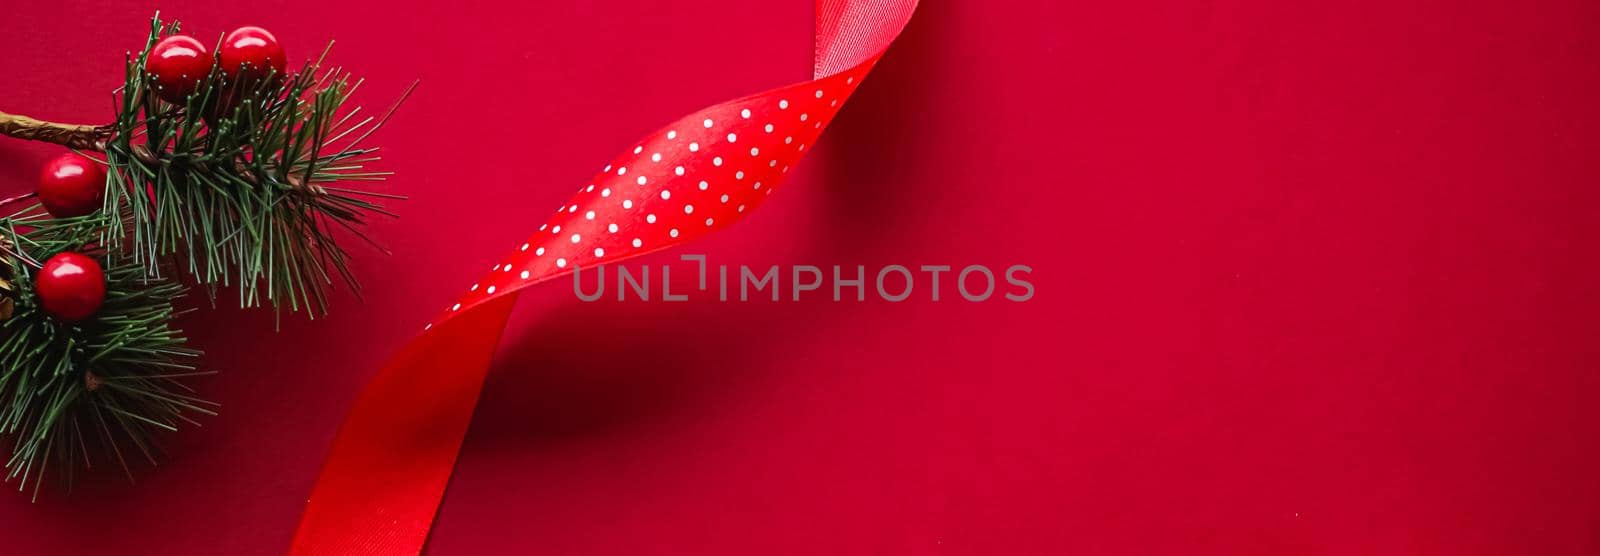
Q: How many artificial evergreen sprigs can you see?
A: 2